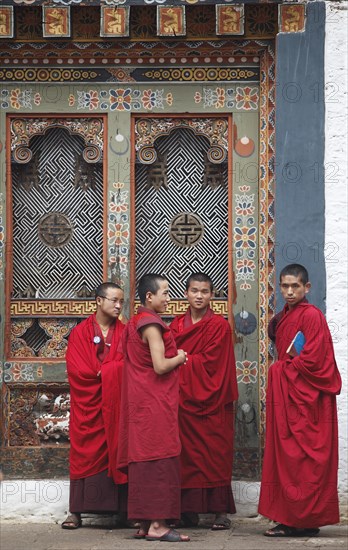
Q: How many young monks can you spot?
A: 4